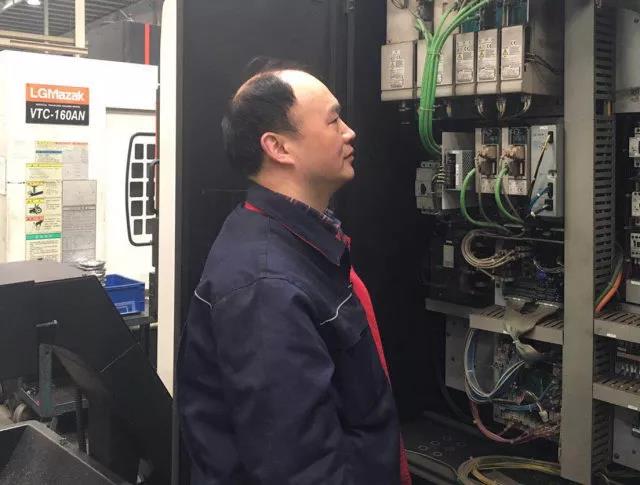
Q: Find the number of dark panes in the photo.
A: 10